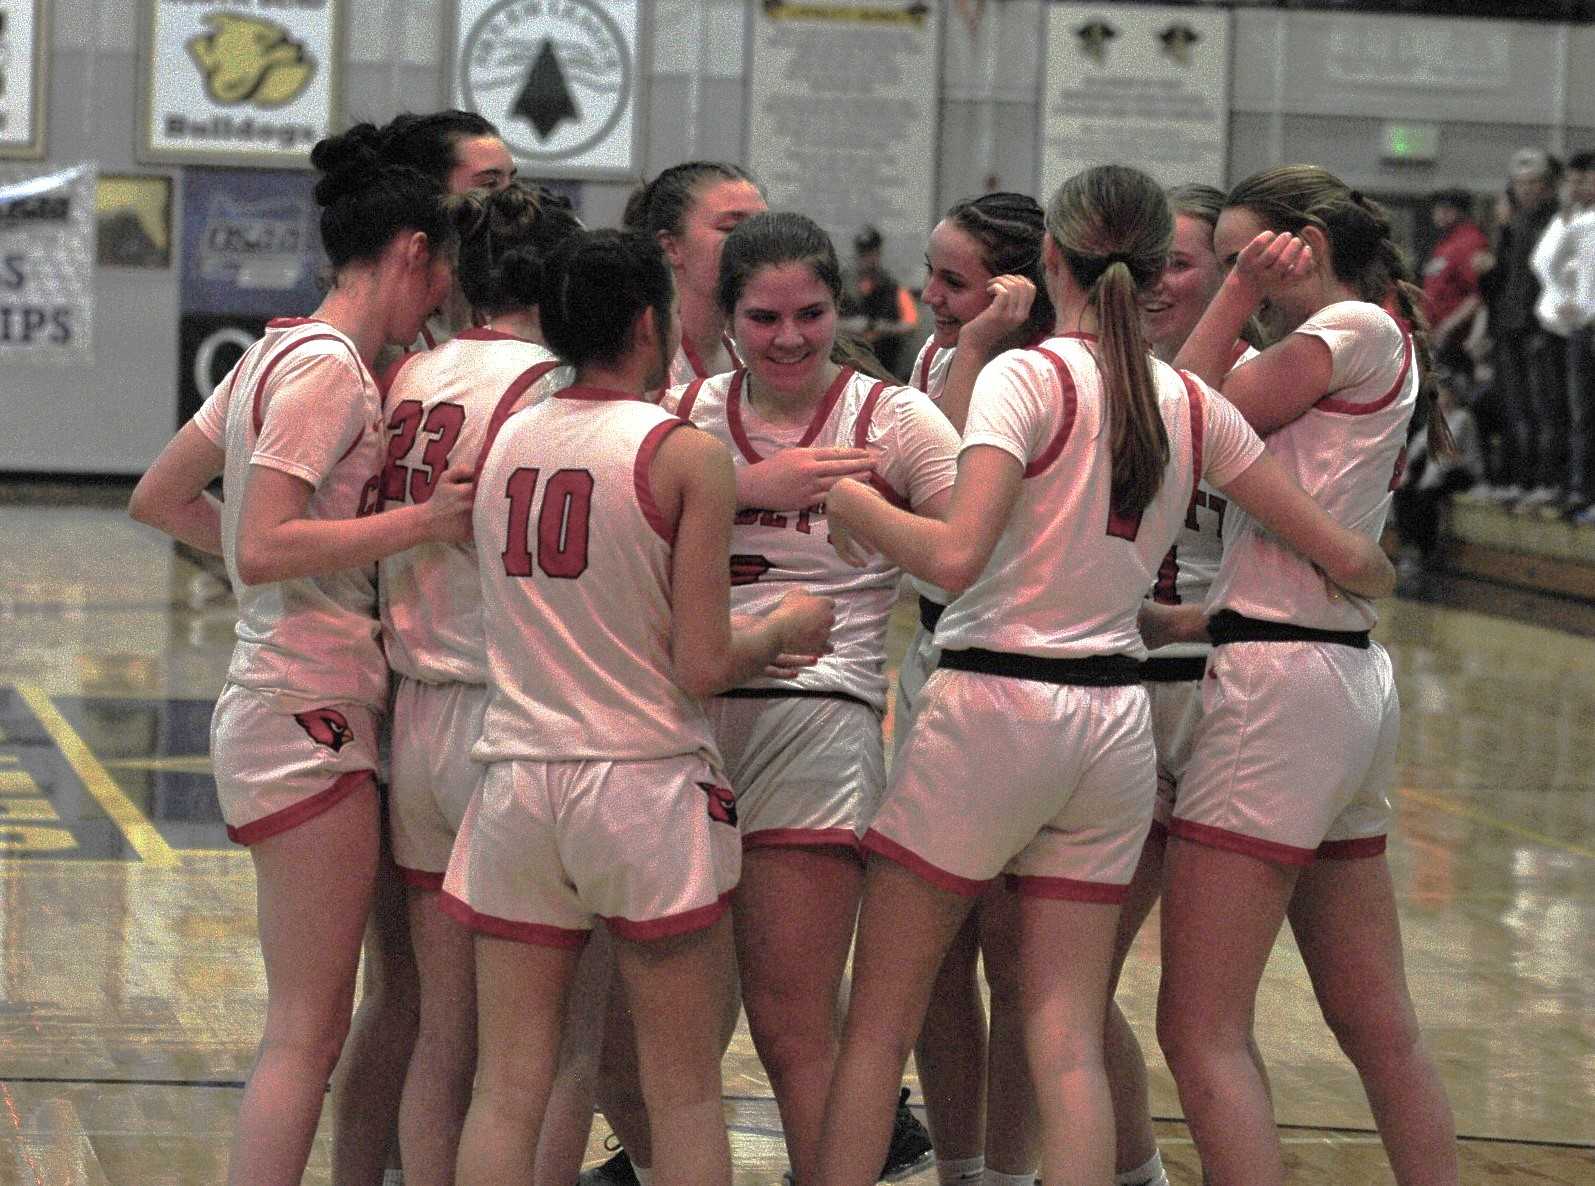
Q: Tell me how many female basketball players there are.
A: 10